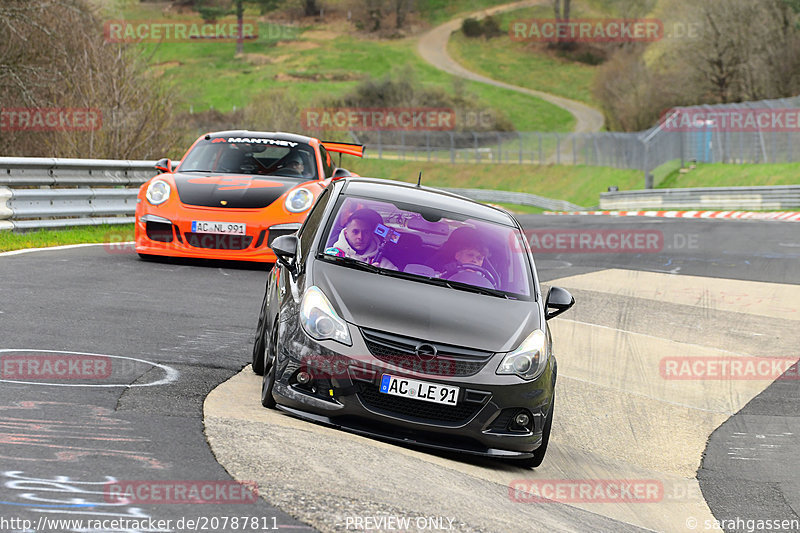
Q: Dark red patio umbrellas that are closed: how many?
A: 0